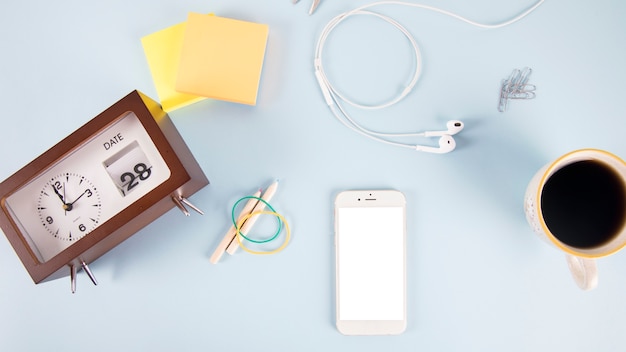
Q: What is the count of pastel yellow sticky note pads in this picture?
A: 2